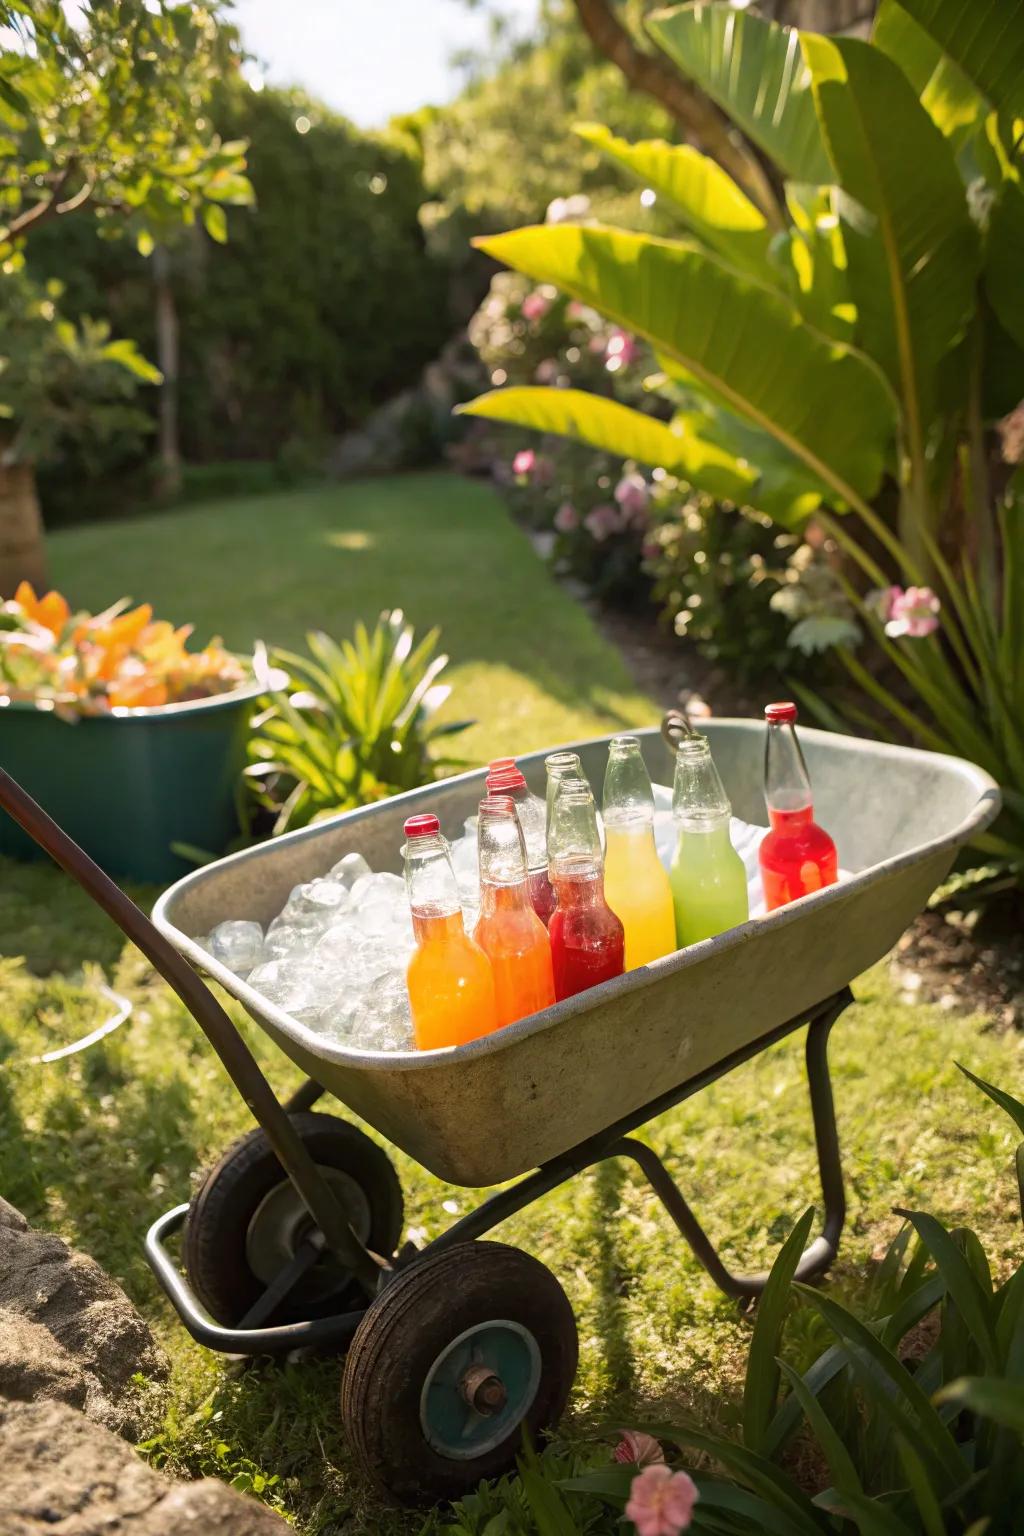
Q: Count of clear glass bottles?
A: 8